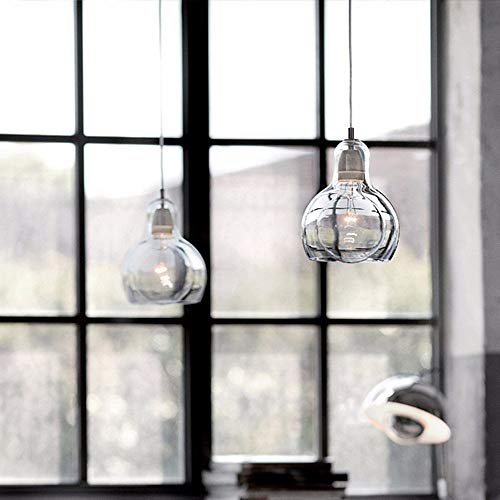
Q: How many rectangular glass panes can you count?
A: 12